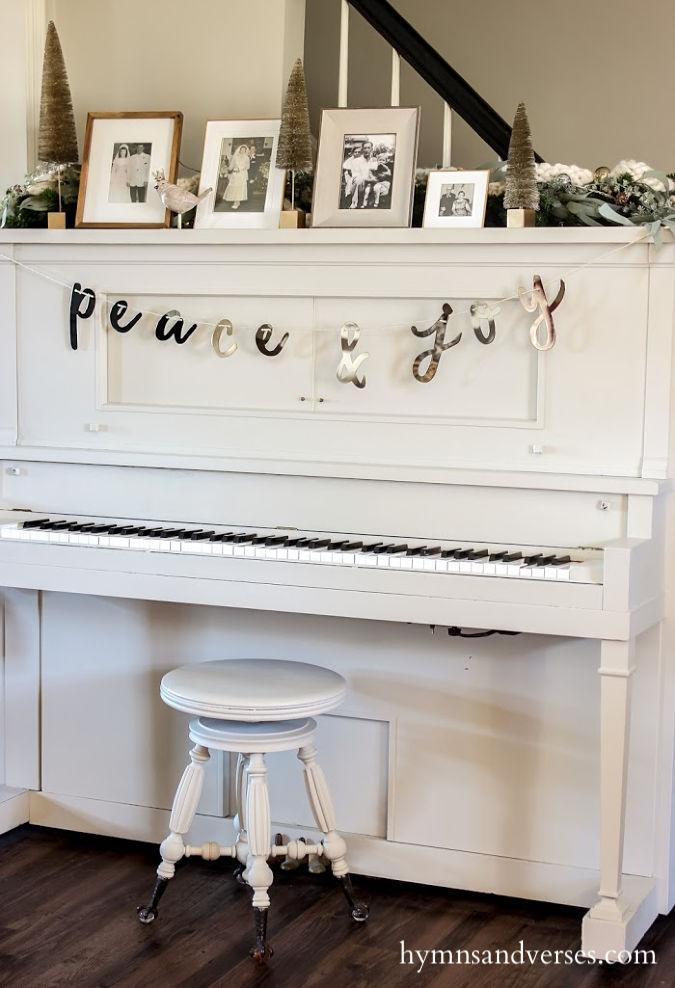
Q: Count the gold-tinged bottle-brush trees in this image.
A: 3